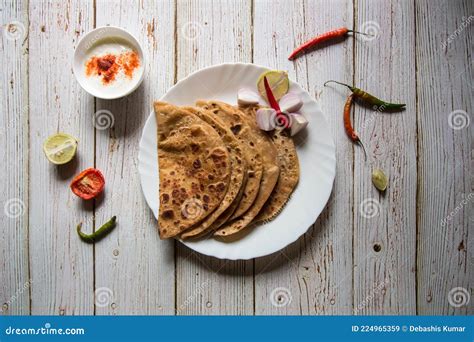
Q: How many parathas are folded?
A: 5